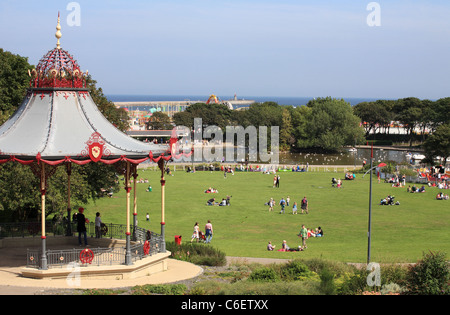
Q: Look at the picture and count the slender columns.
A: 5